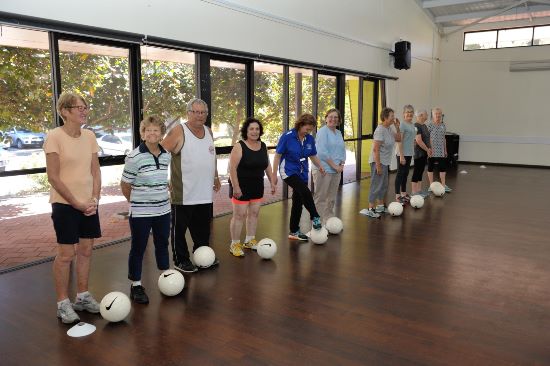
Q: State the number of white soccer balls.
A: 9